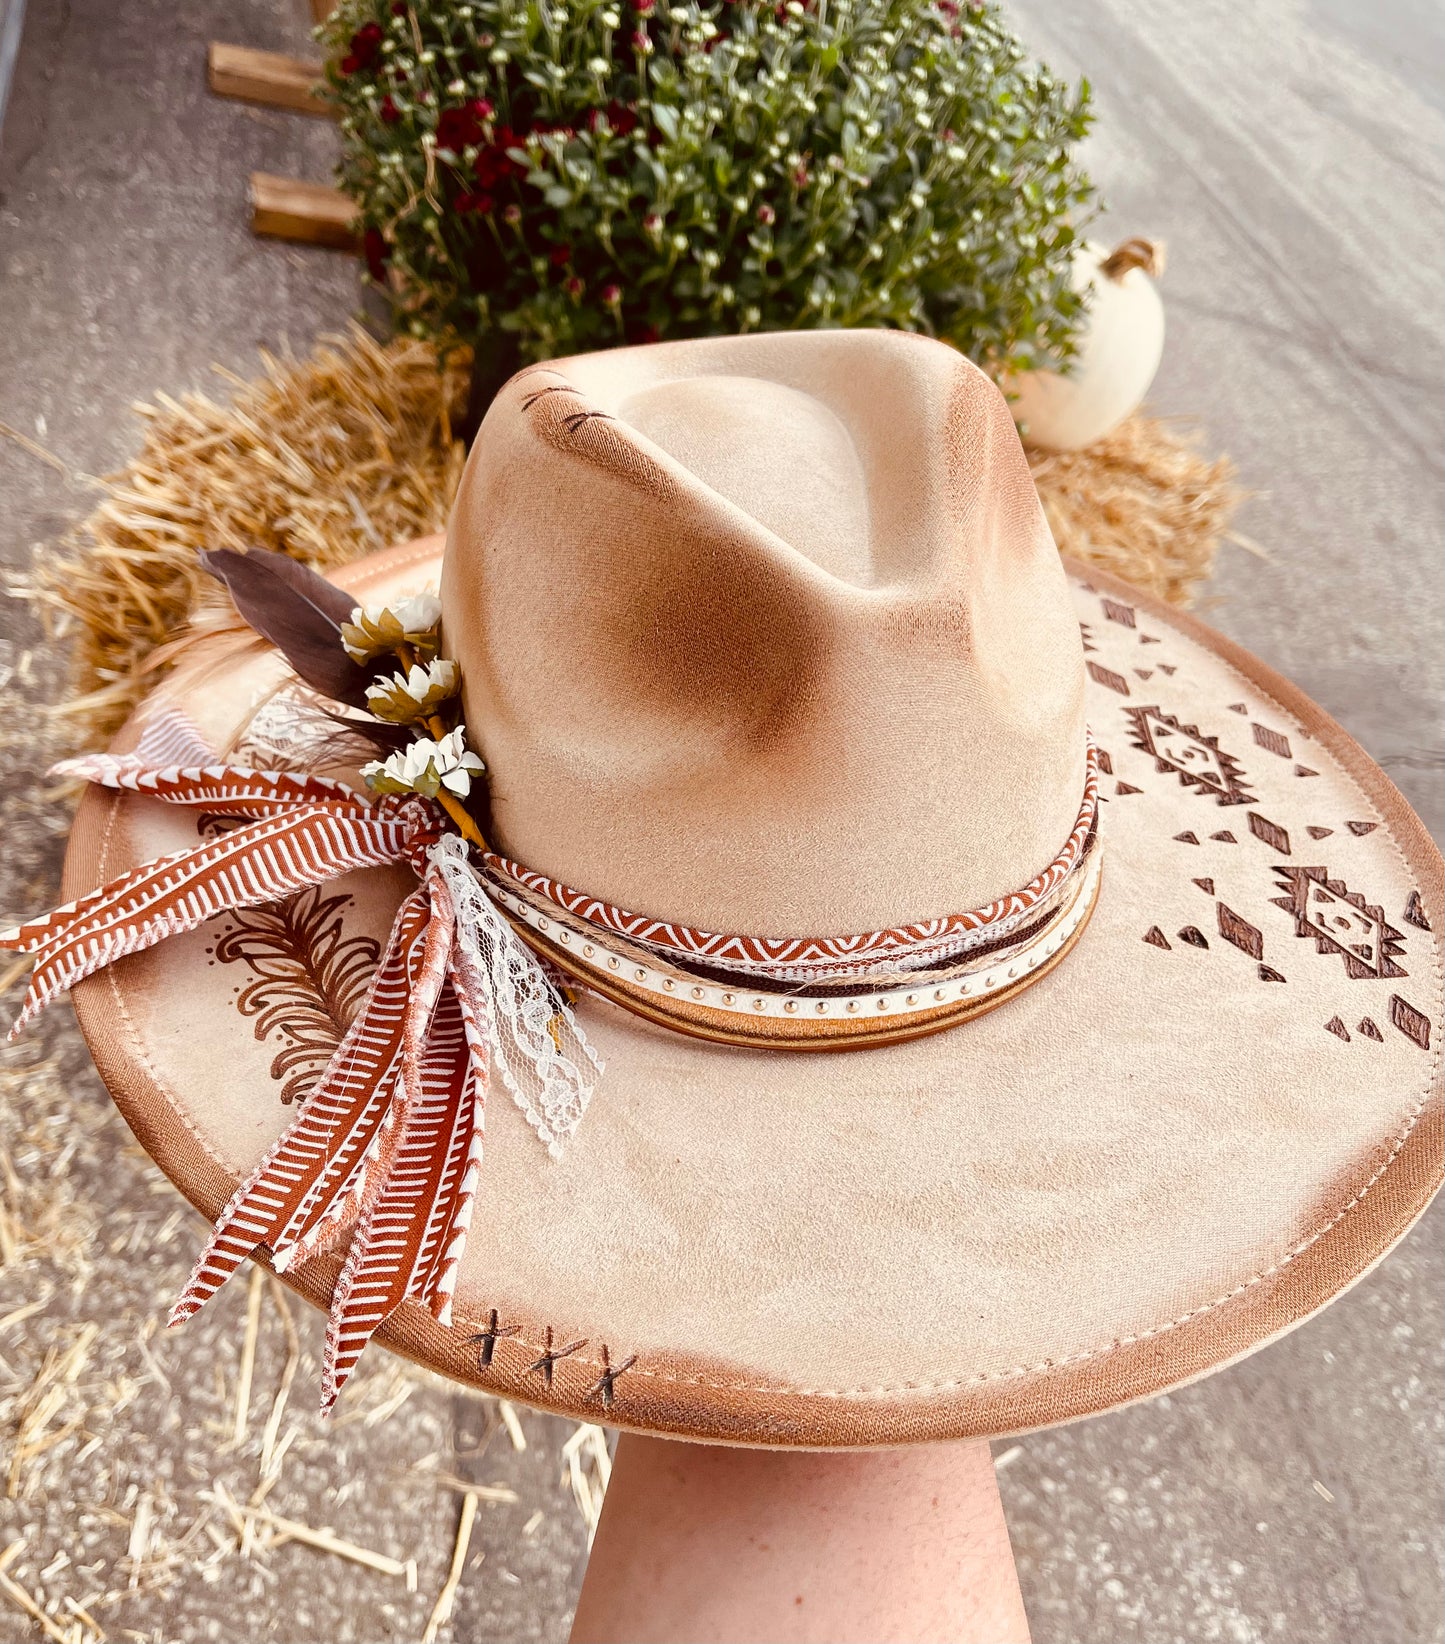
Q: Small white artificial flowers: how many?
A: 3